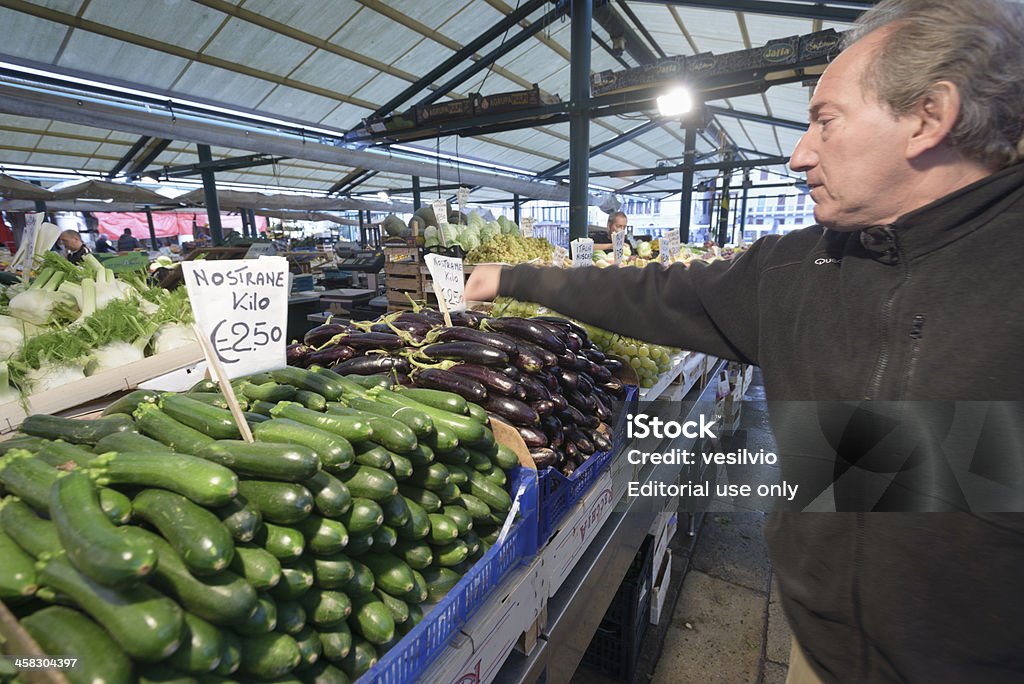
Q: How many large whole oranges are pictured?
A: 0